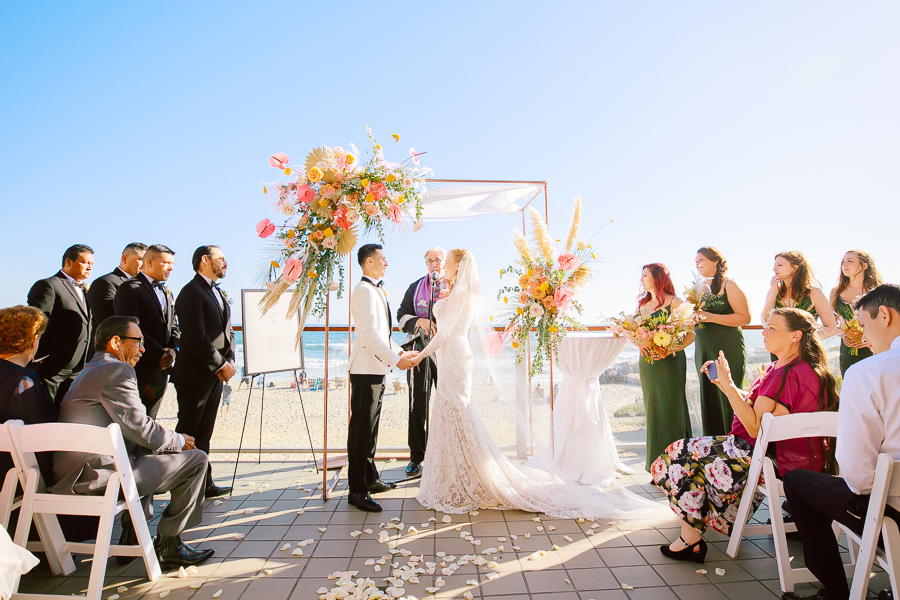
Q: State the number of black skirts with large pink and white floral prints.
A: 1